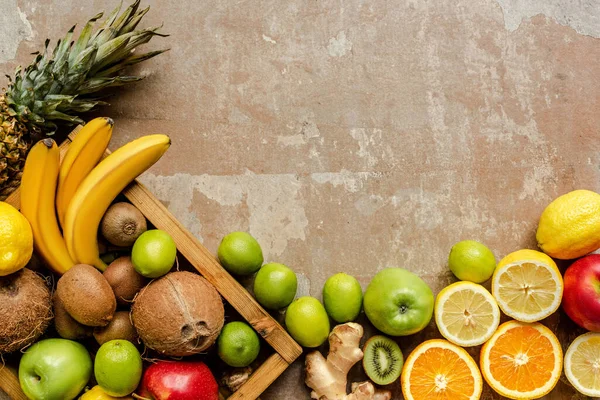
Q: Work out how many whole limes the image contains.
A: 8